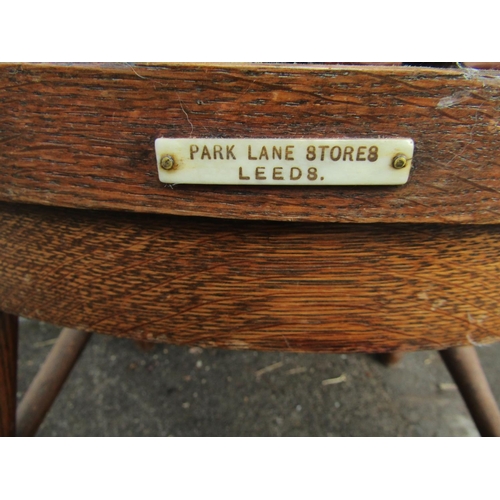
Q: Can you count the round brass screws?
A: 2